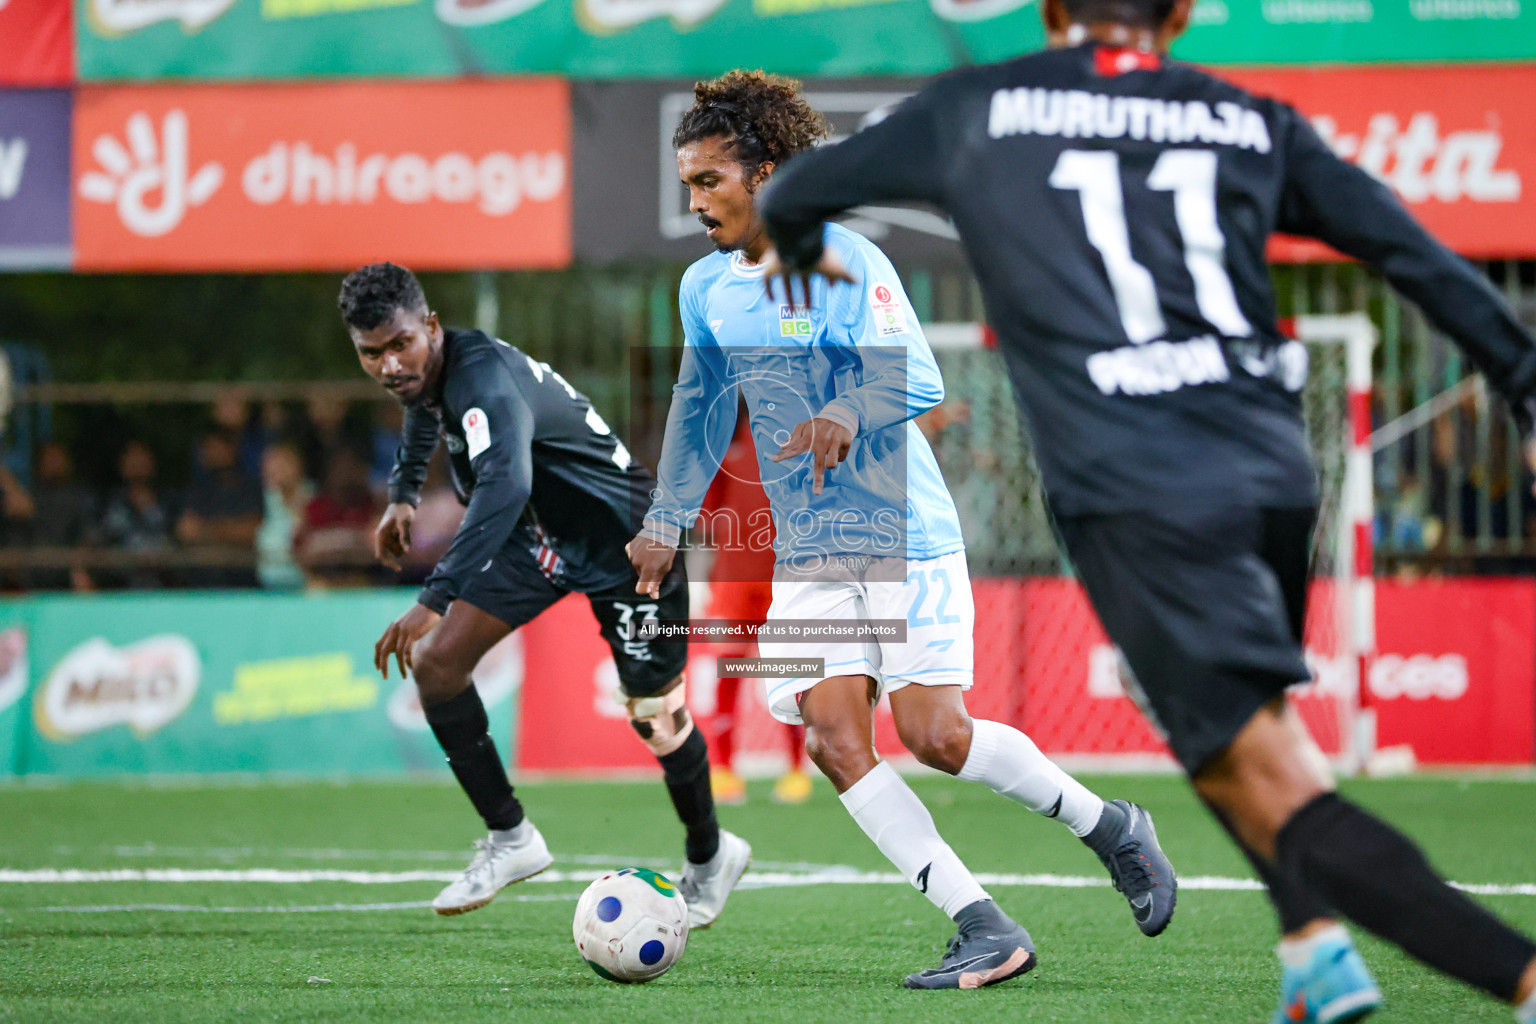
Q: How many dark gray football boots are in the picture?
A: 2